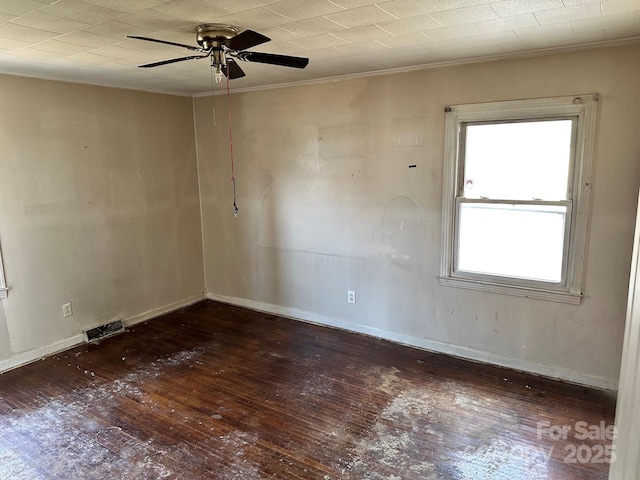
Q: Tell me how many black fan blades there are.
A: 5